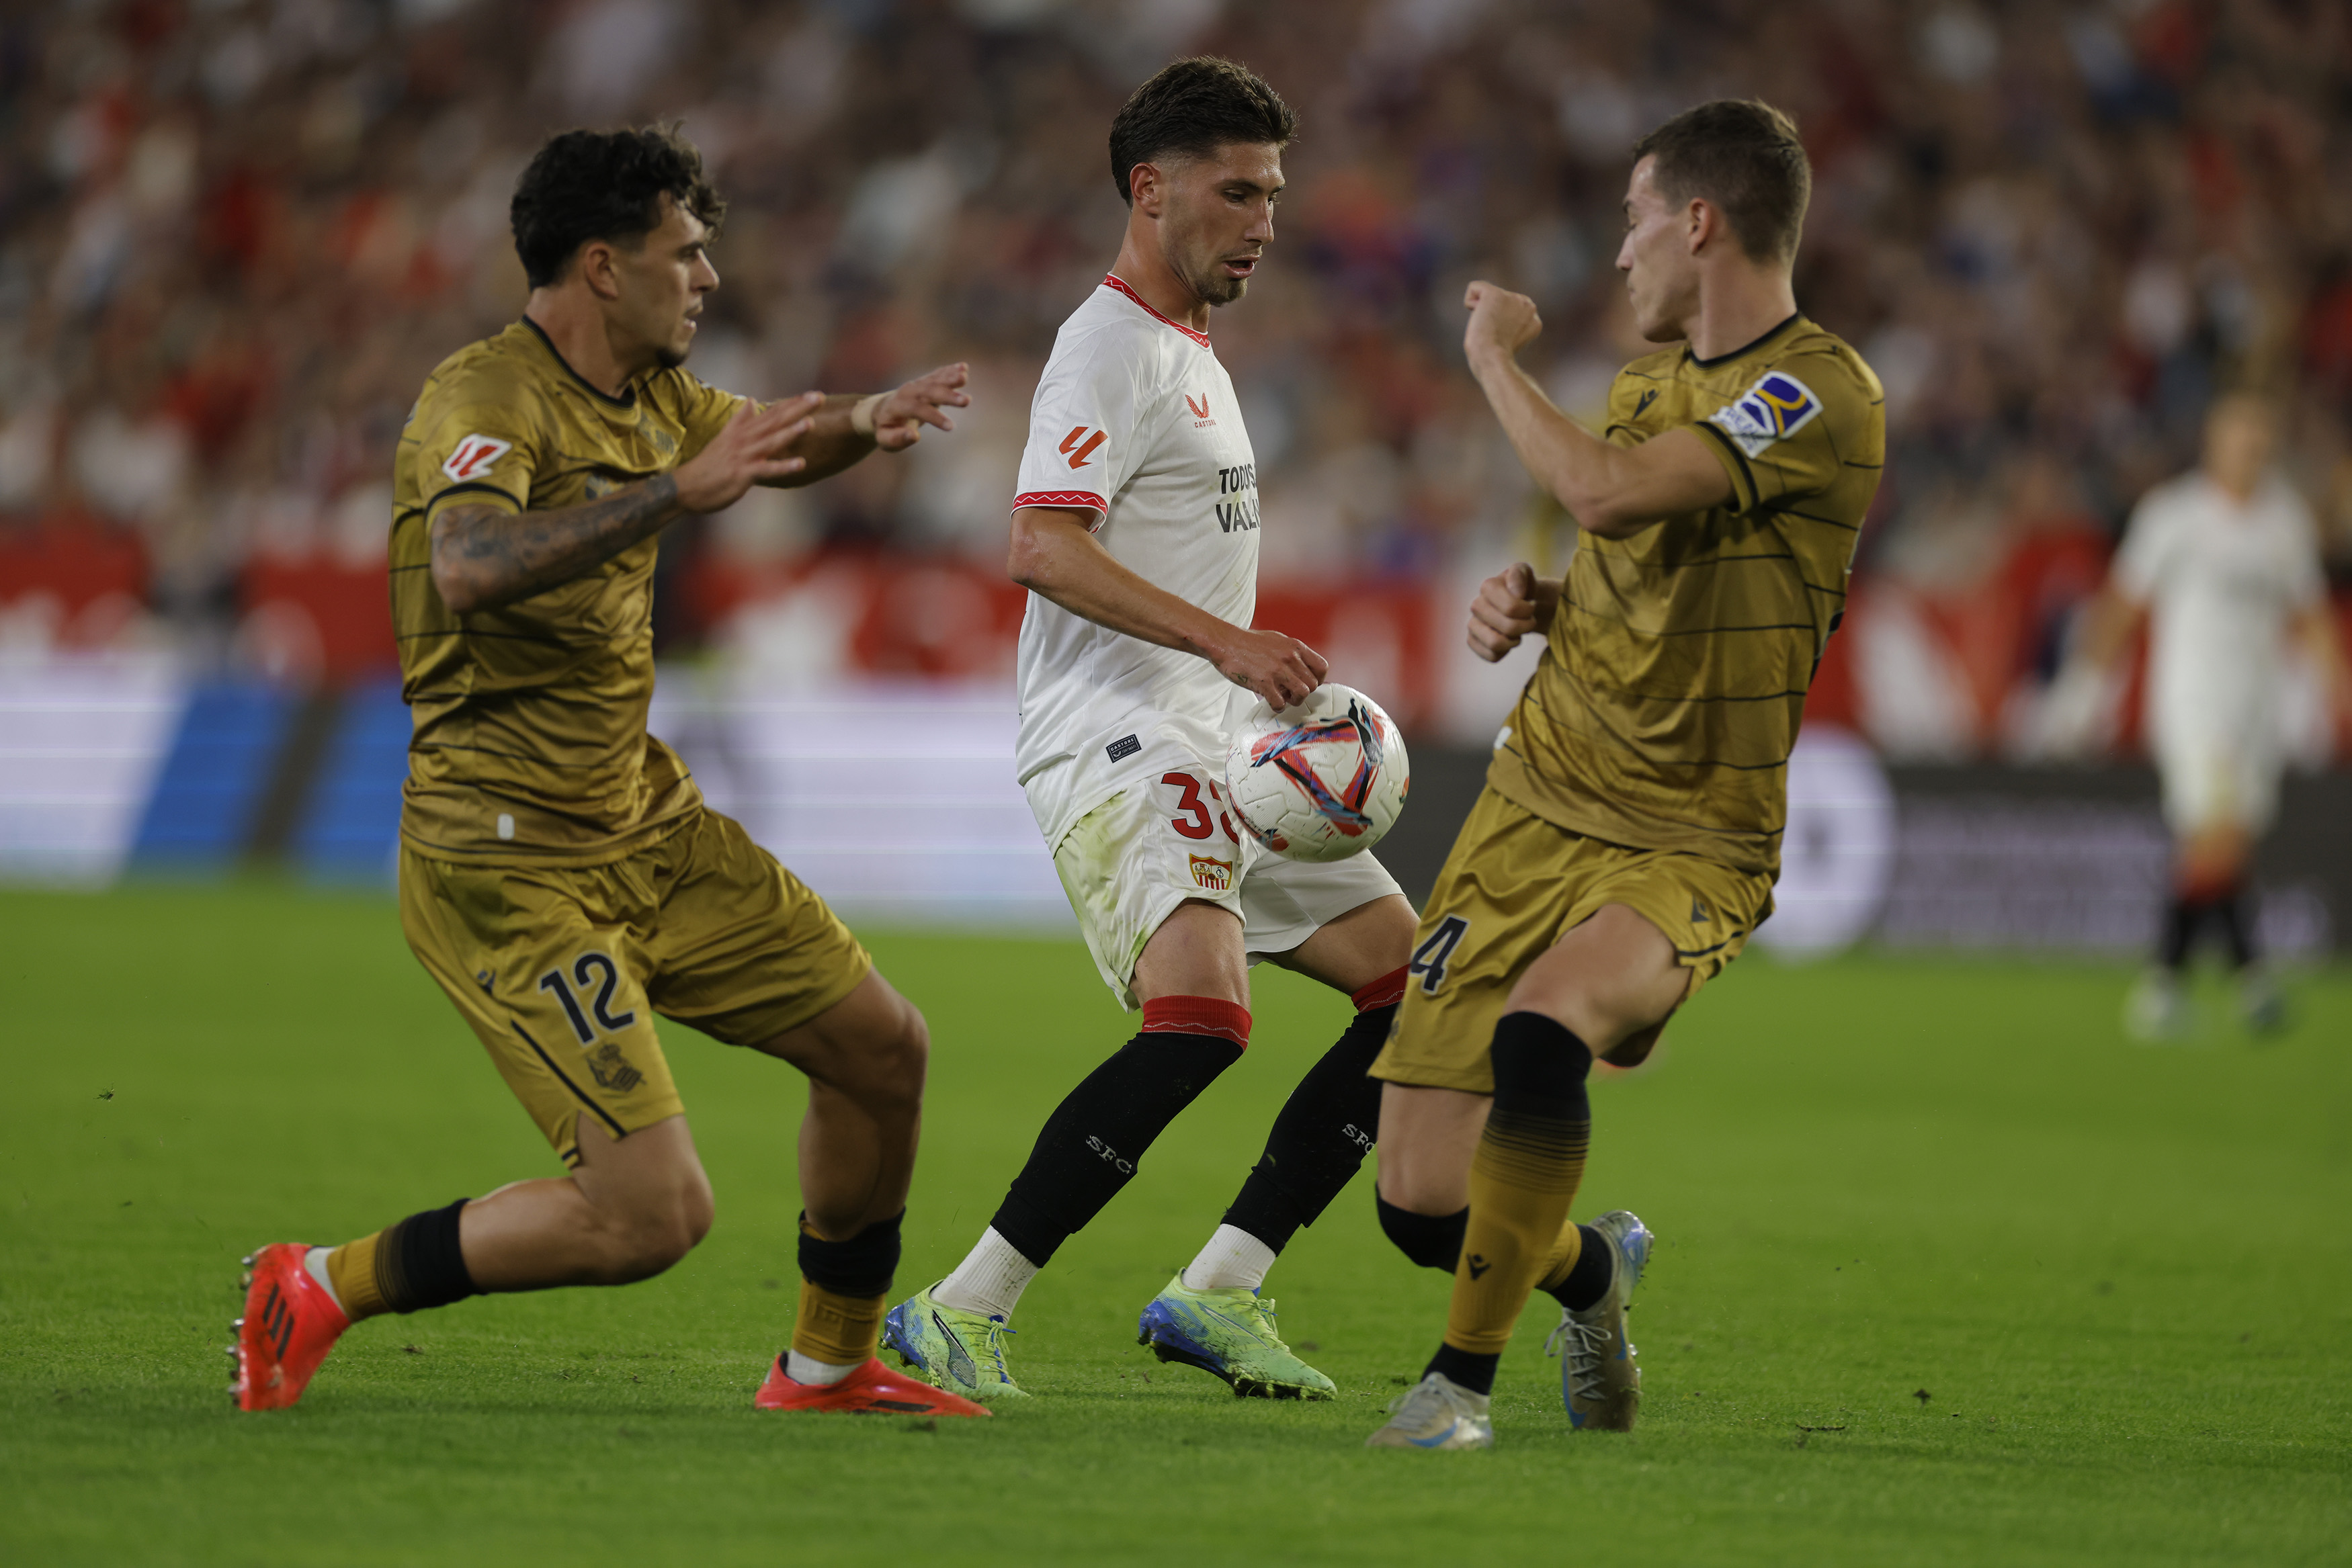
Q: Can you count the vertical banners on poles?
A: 0